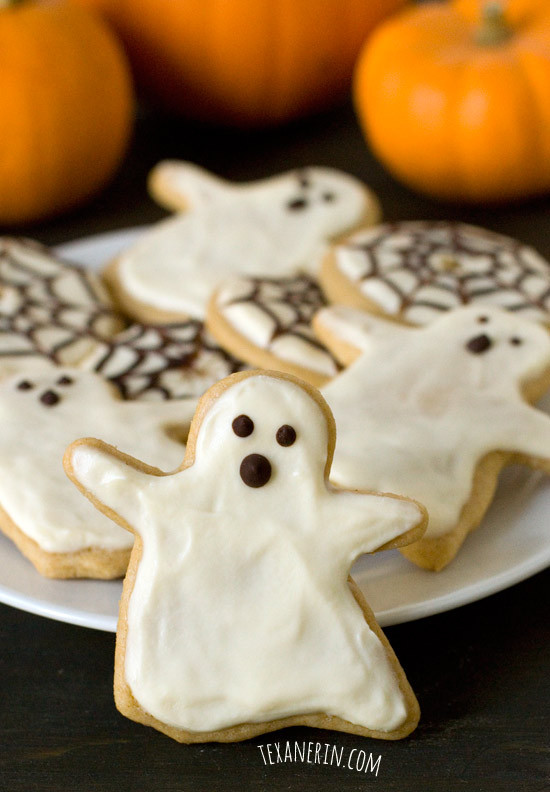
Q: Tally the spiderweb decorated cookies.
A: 4